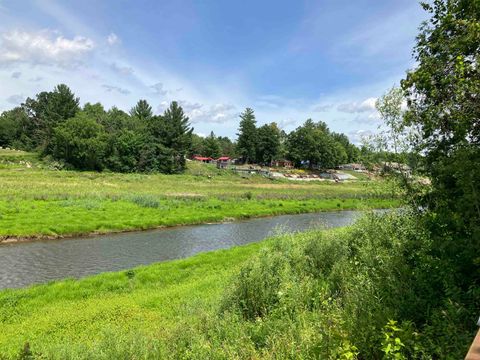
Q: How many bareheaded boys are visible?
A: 0